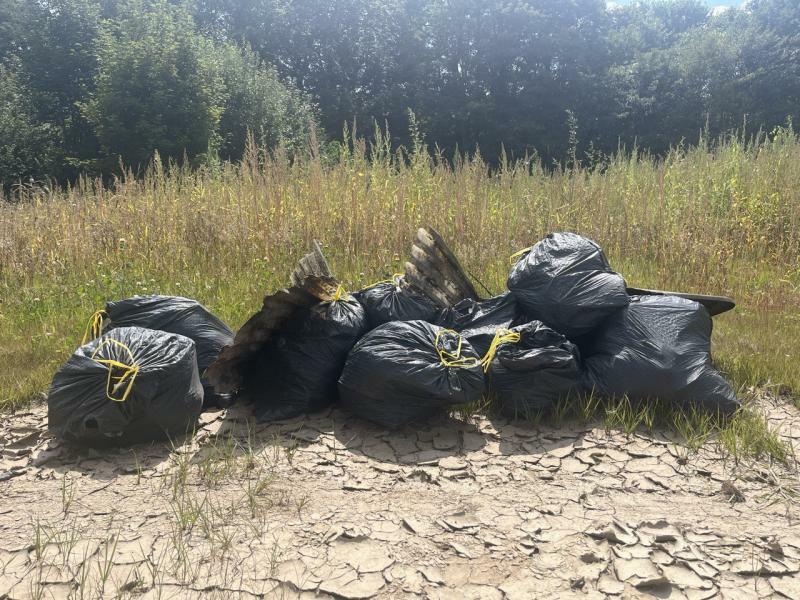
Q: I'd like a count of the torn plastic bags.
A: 0